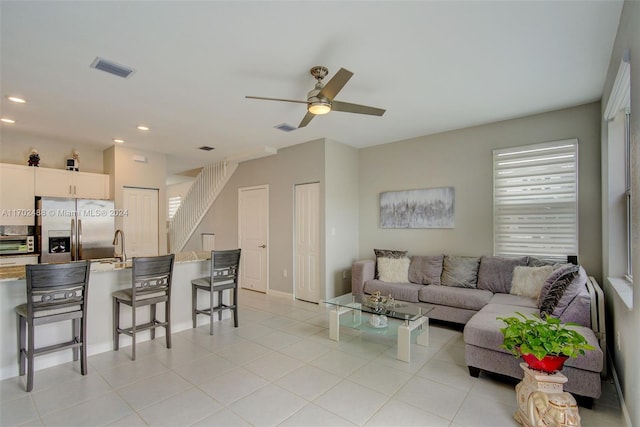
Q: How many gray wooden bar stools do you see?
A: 3